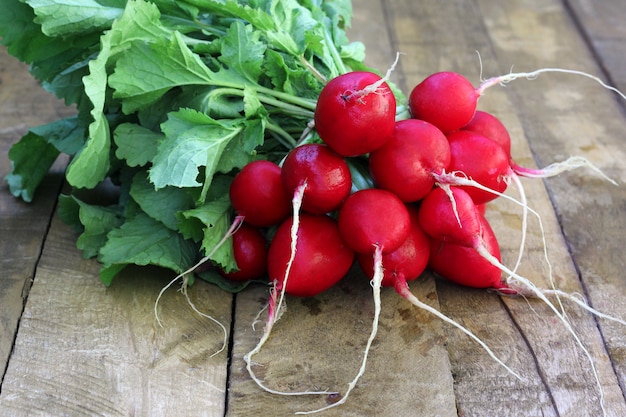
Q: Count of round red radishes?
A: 13